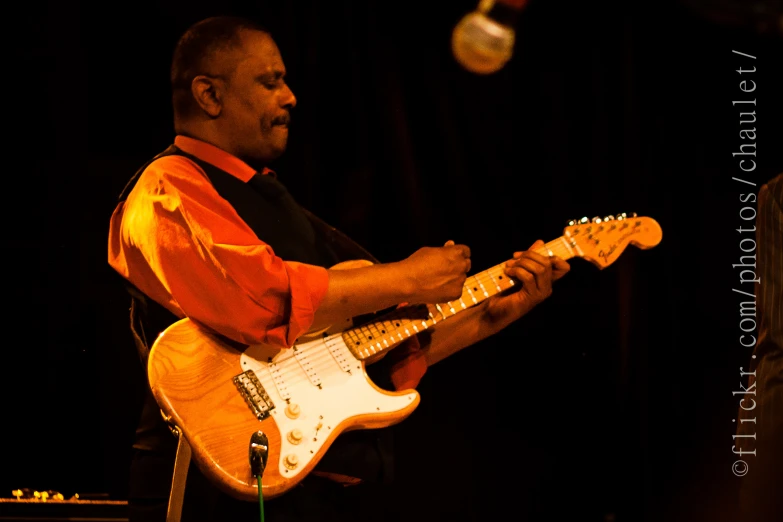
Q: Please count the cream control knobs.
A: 3